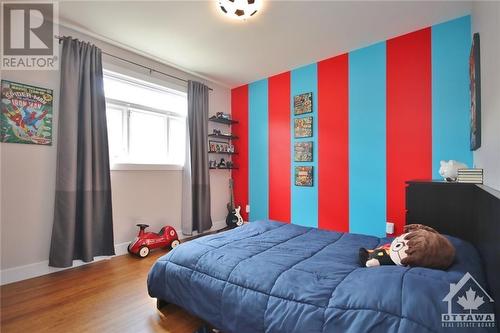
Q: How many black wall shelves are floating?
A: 4